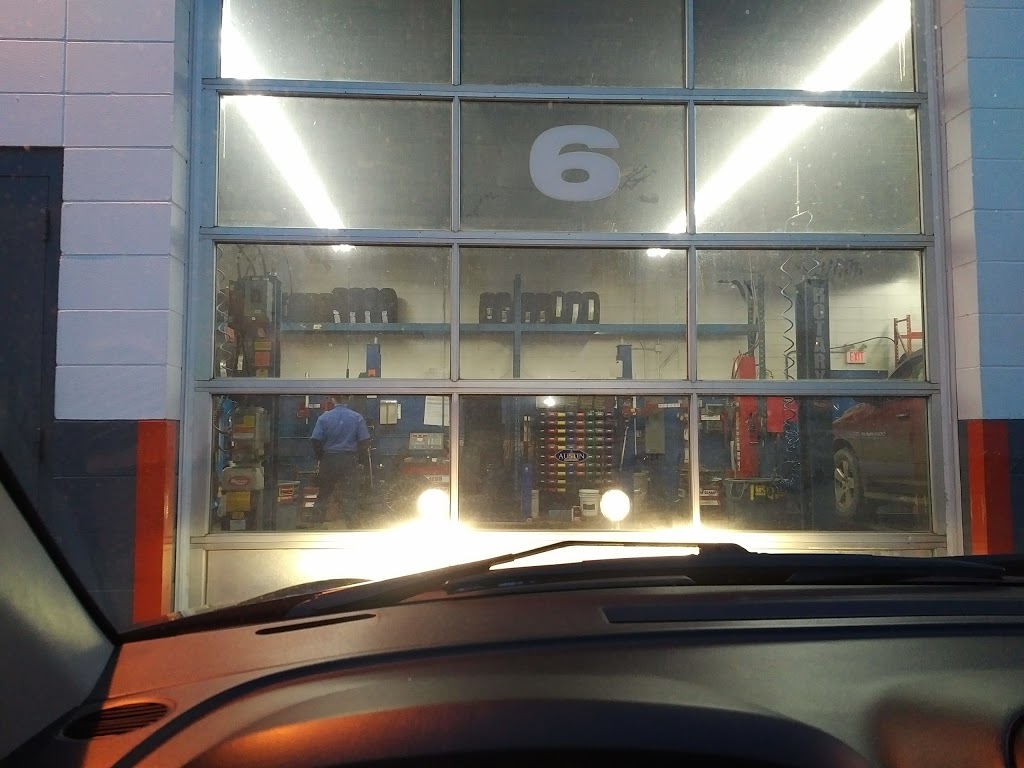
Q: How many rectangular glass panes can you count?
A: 12